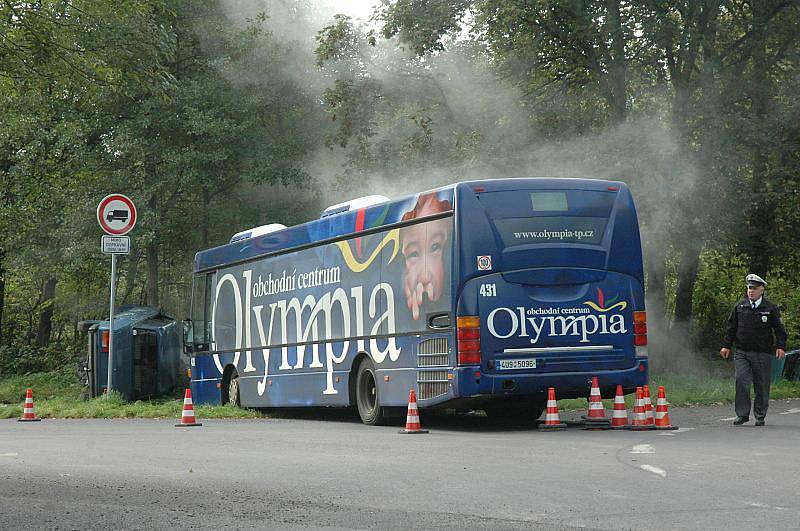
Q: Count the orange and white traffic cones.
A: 9